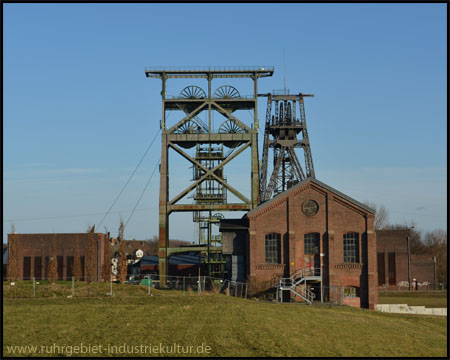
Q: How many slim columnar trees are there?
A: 6